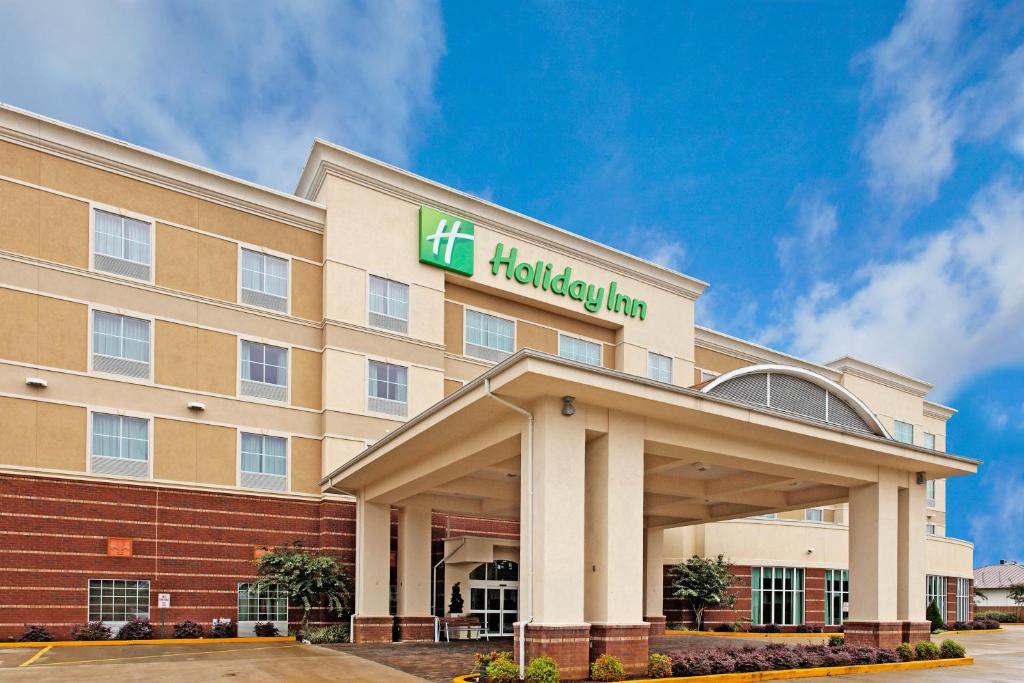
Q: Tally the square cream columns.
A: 7